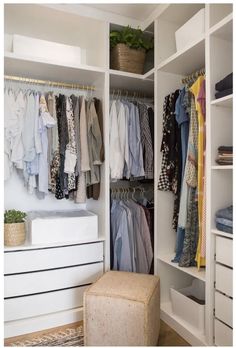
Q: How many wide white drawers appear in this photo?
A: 3